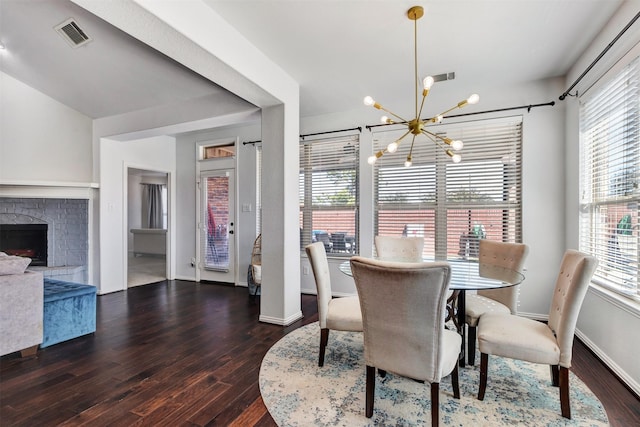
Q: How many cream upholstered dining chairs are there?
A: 5